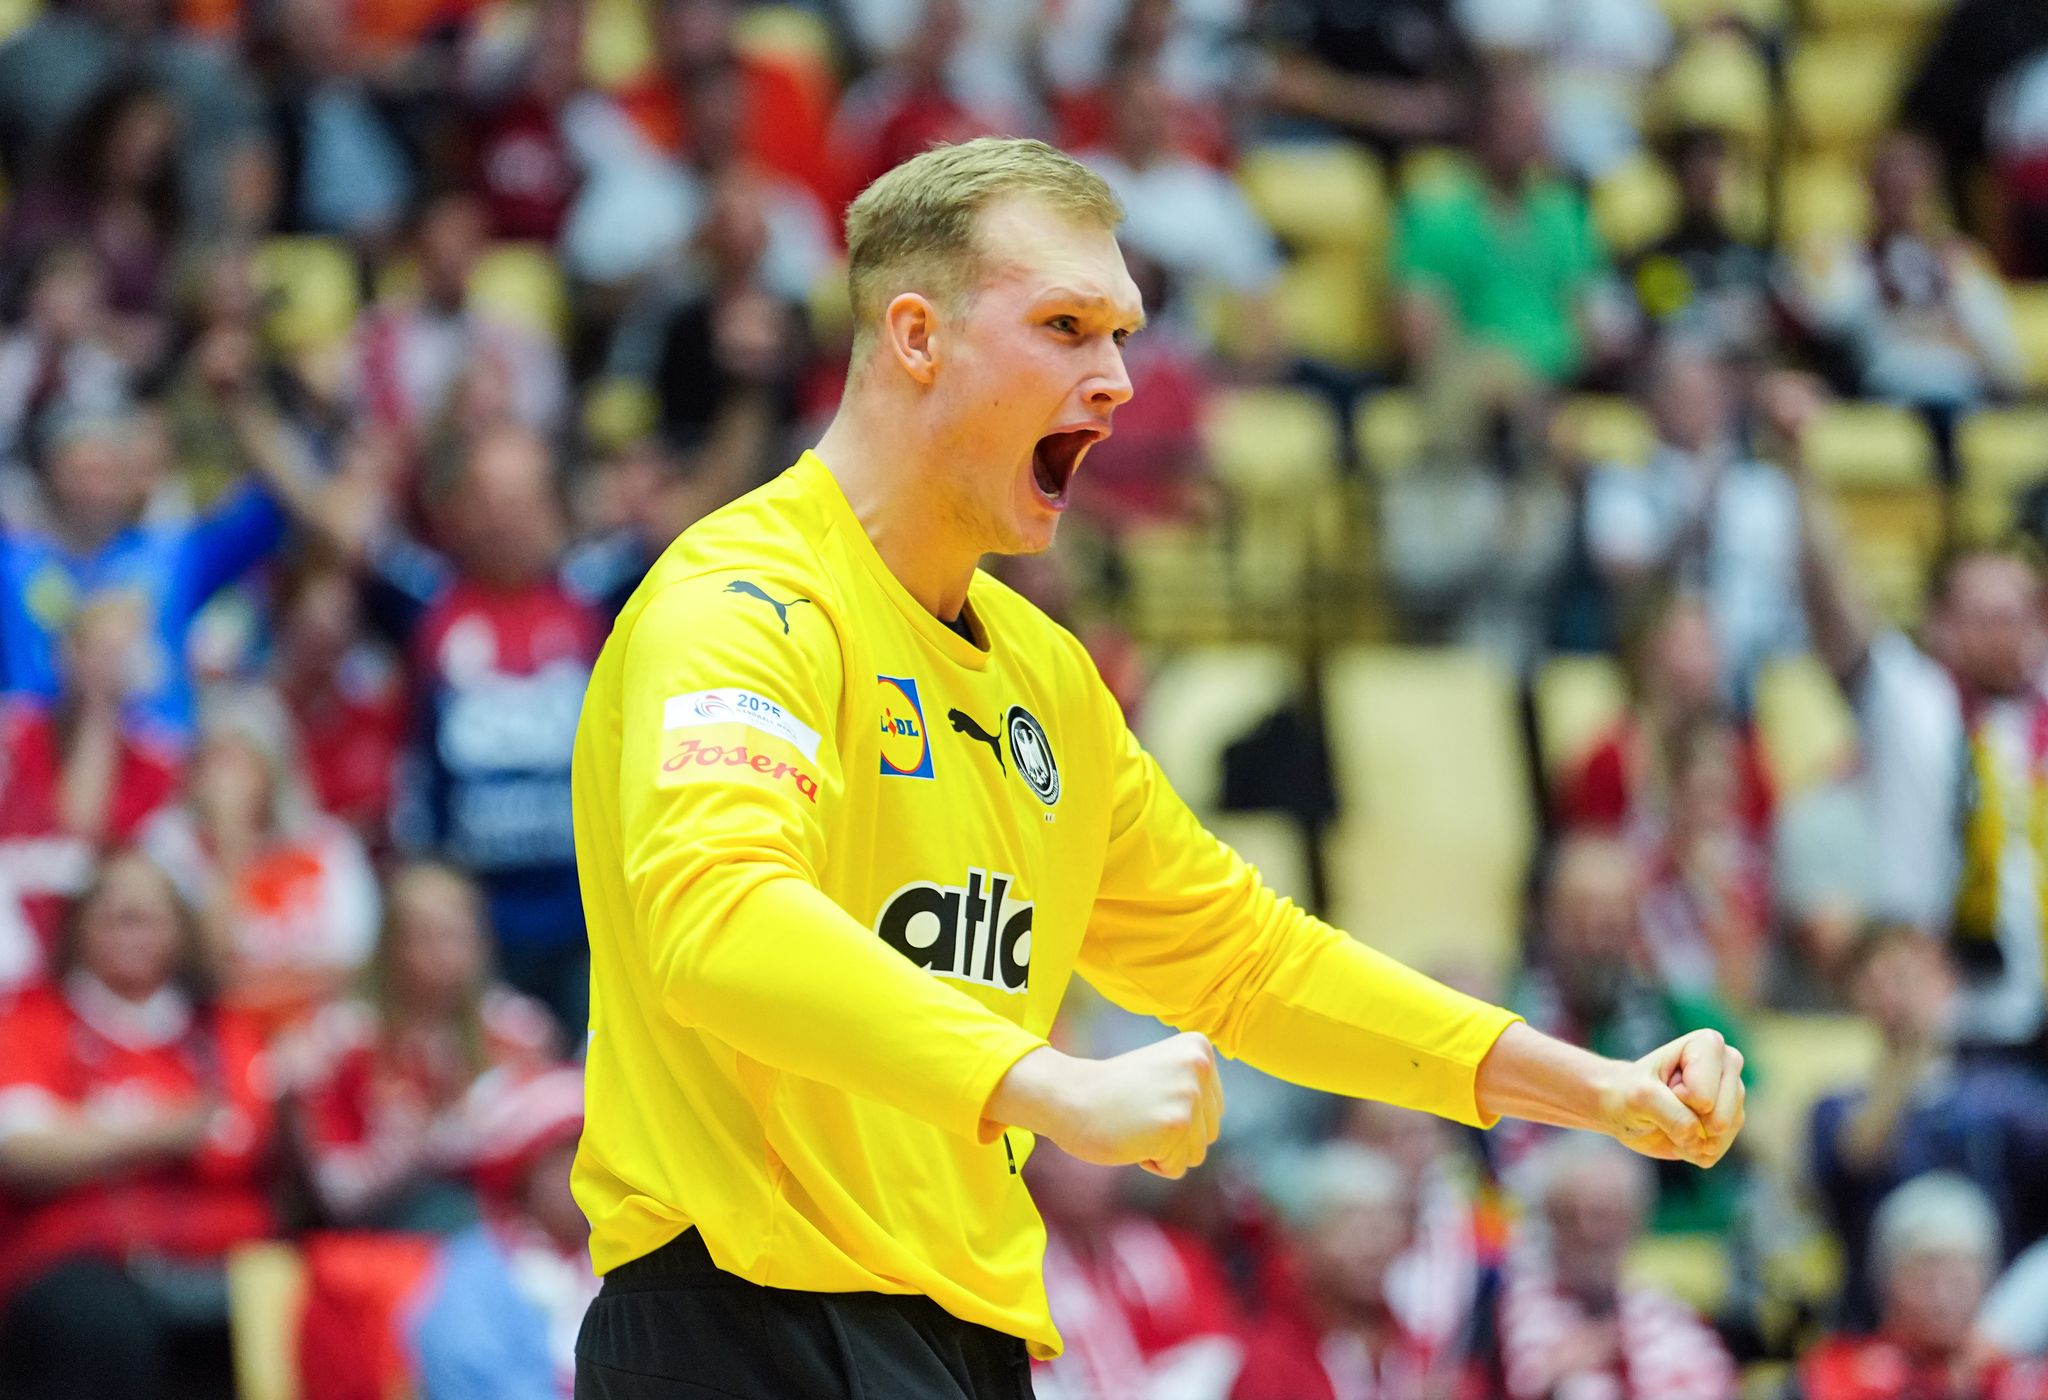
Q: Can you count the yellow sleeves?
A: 2